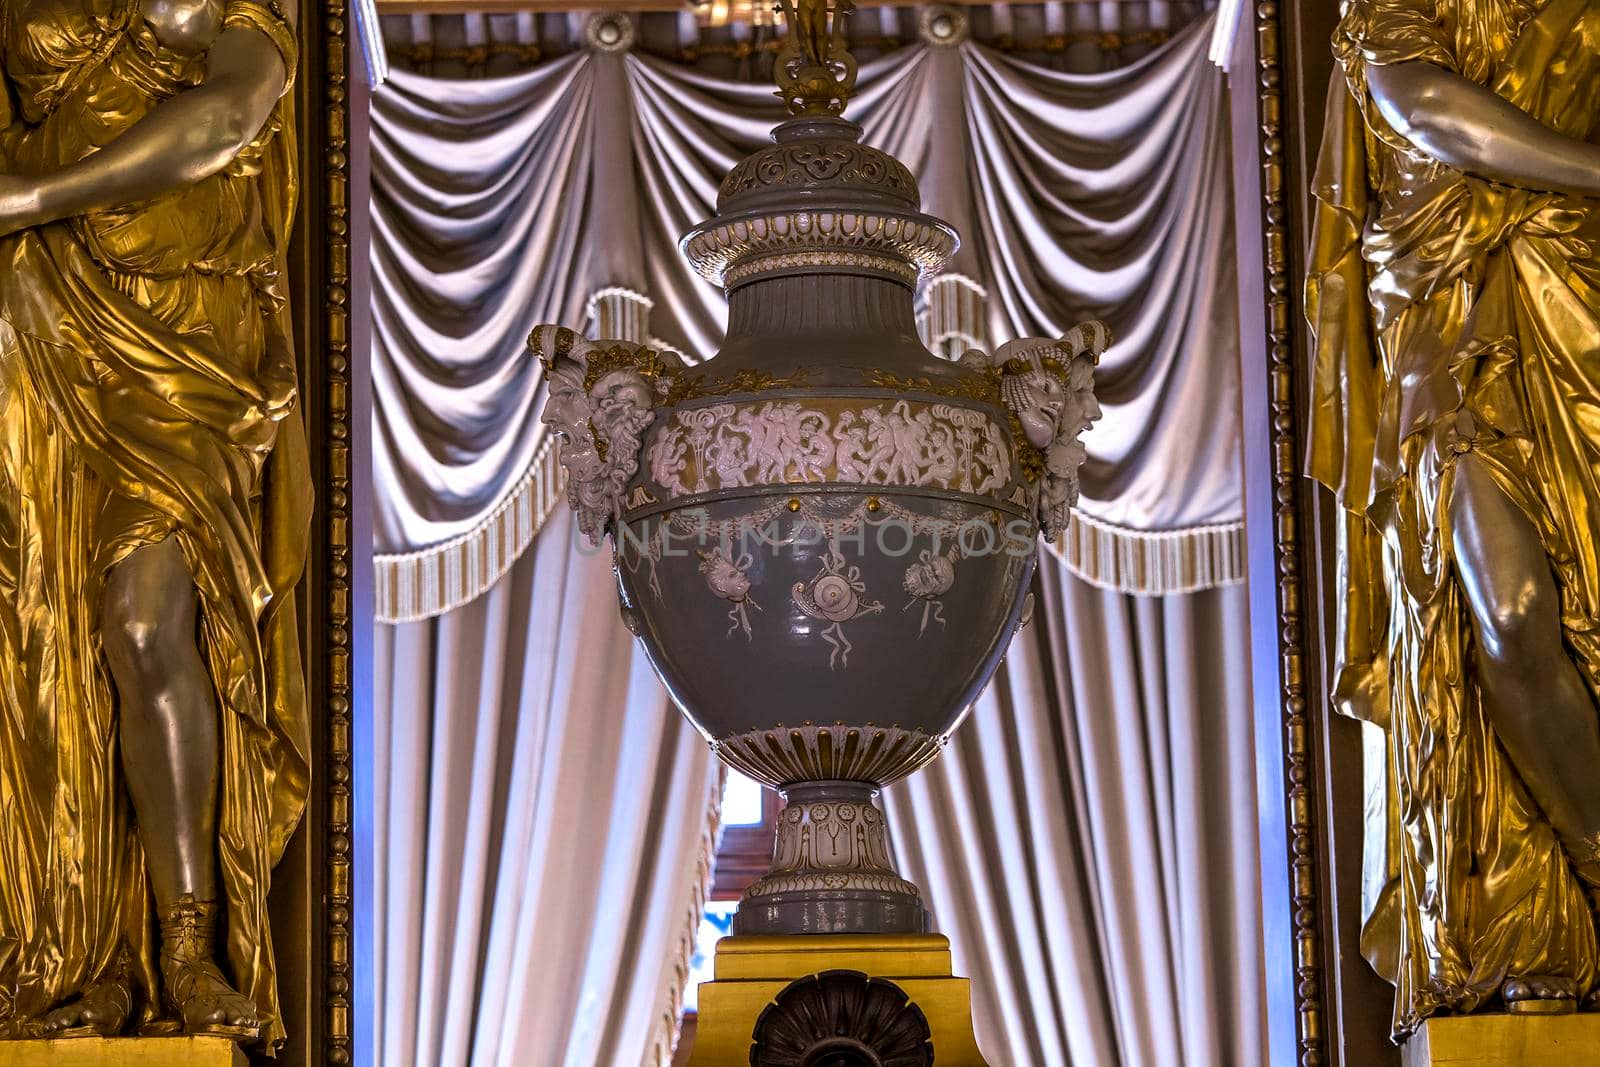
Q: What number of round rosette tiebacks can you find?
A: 2